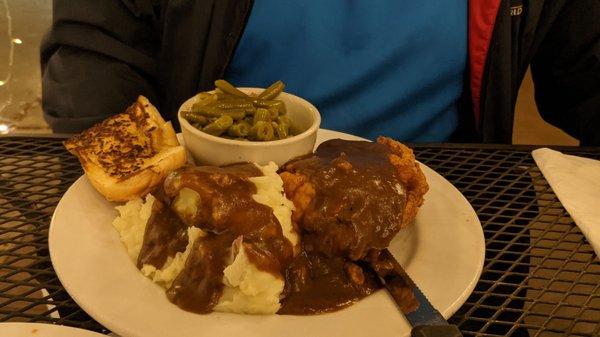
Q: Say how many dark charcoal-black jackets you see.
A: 1